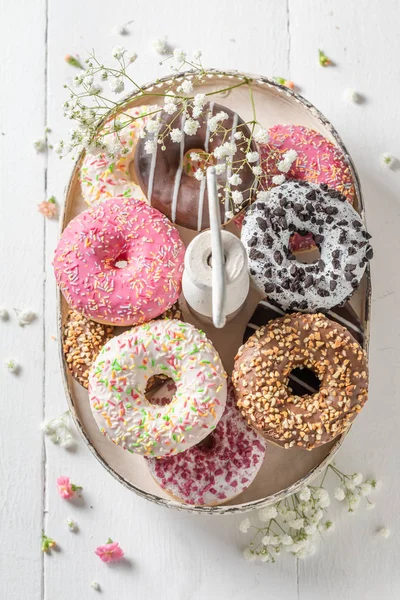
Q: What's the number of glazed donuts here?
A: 10